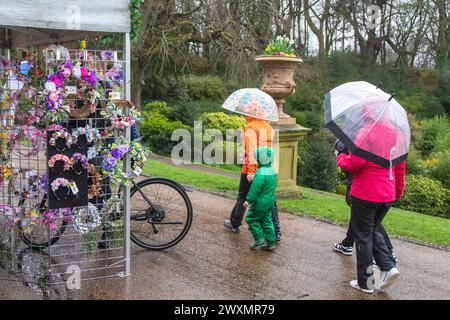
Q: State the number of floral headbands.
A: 5